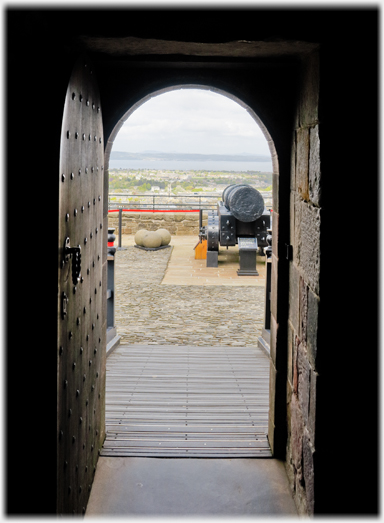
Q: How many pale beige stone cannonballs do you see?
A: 3